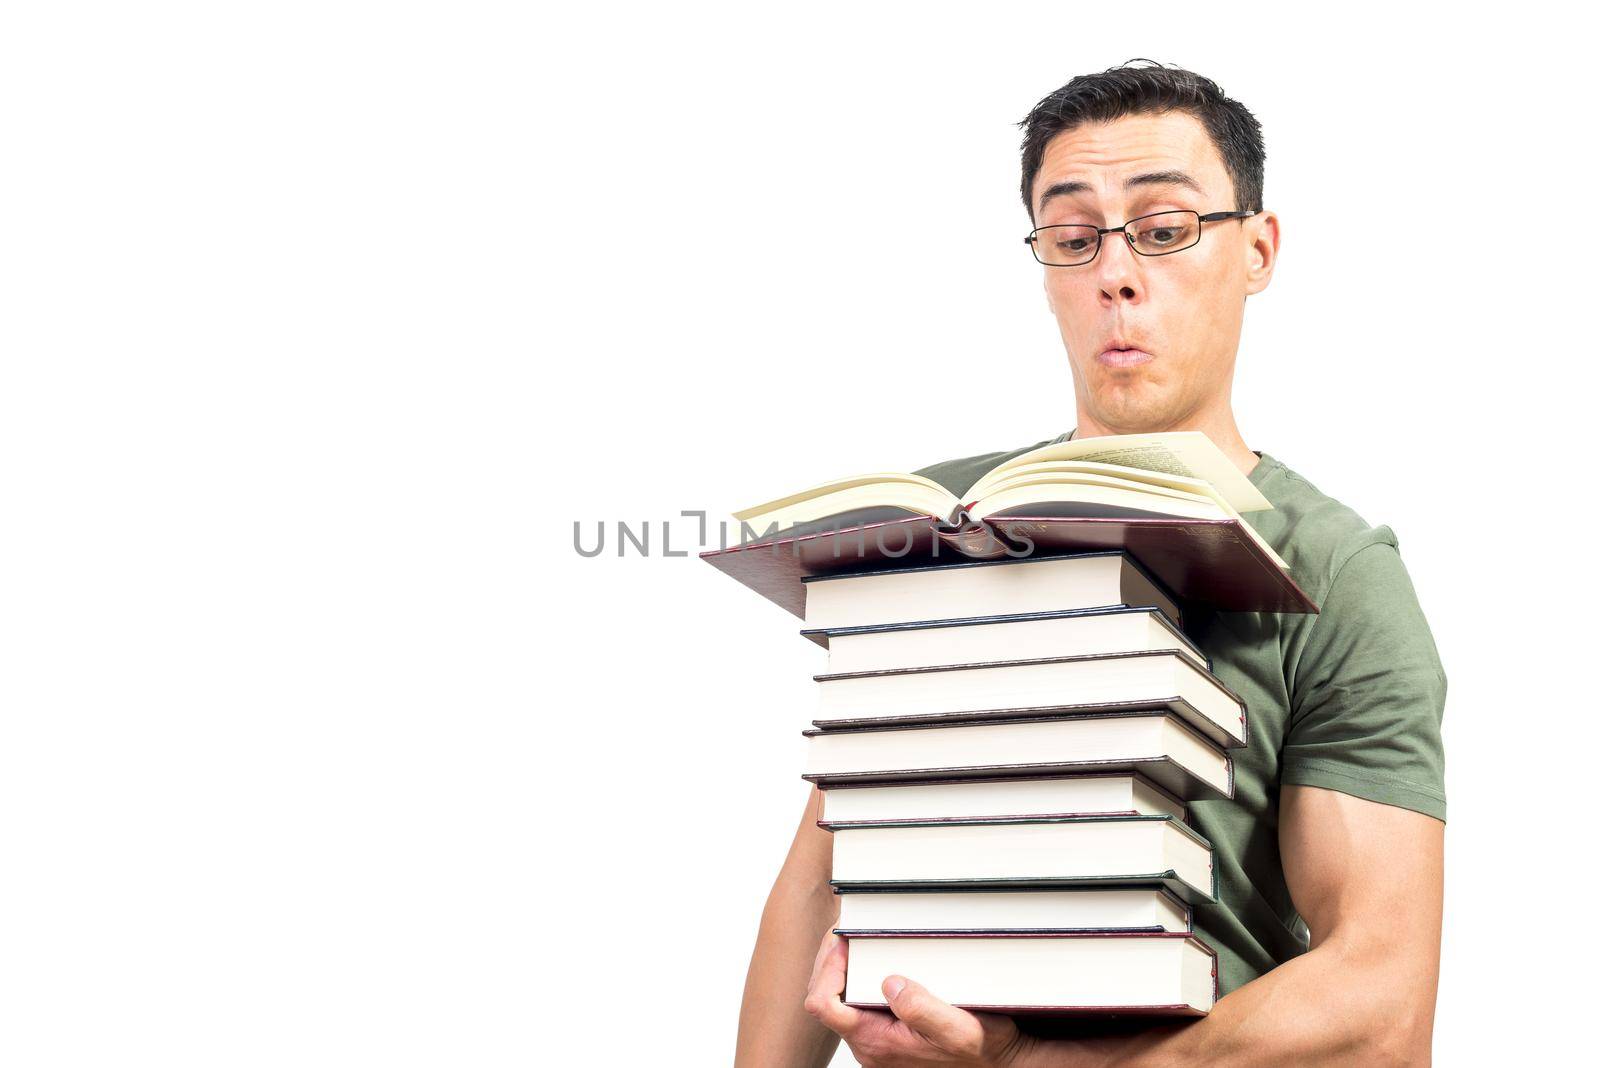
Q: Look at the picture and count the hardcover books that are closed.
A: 8